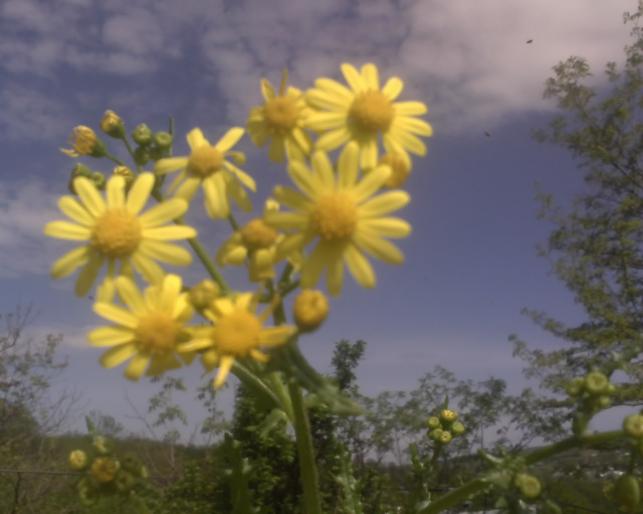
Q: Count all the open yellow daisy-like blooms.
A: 8